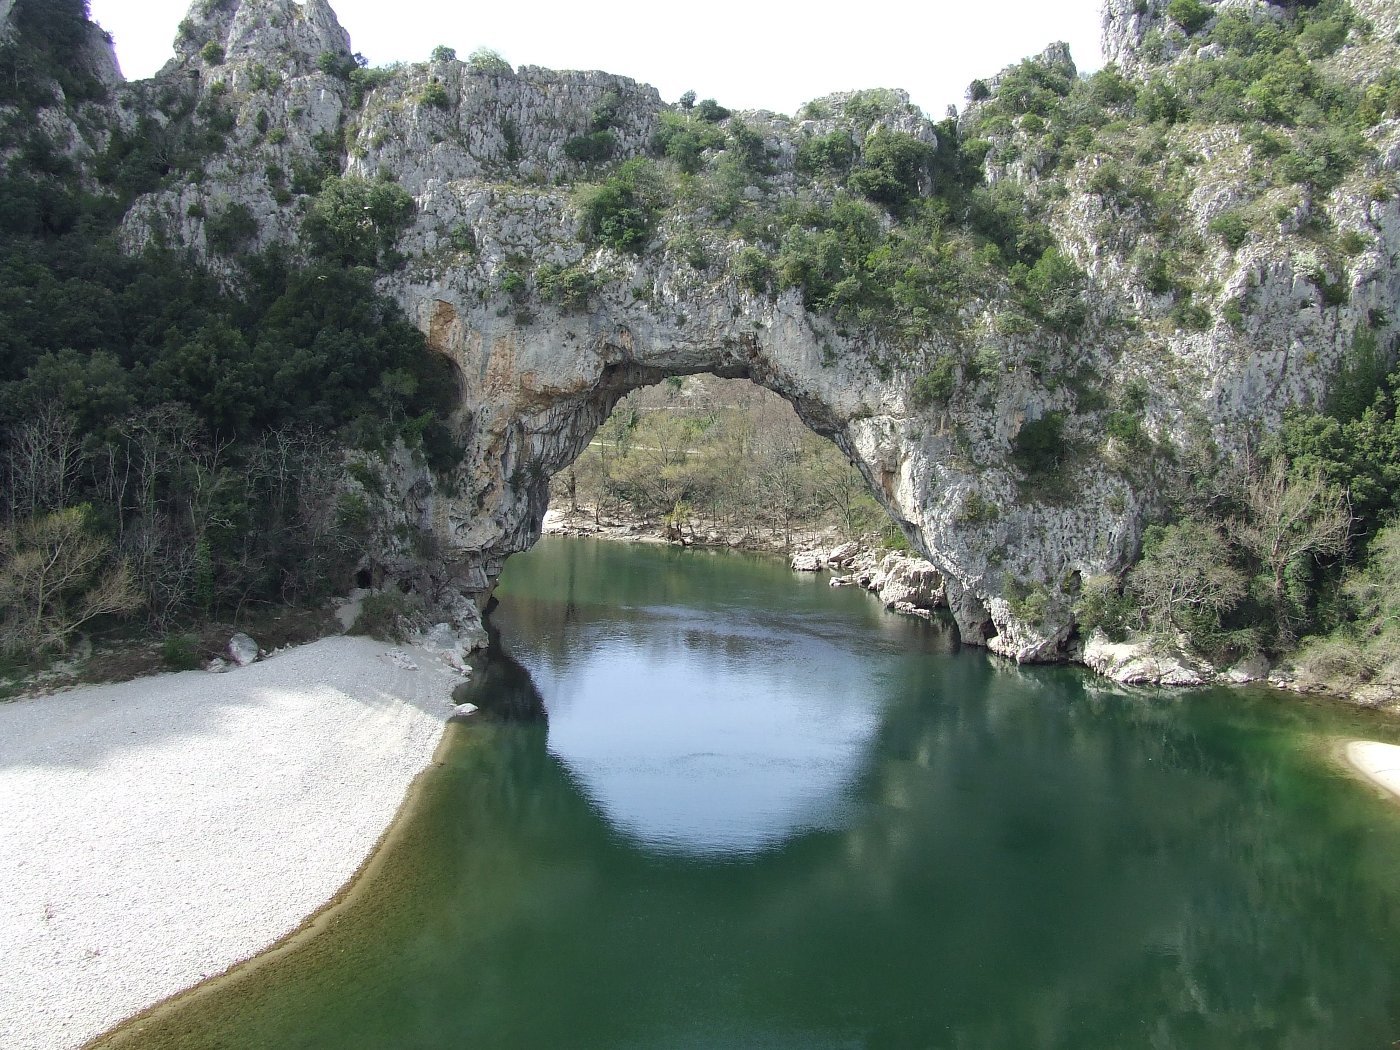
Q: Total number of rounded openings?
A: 1